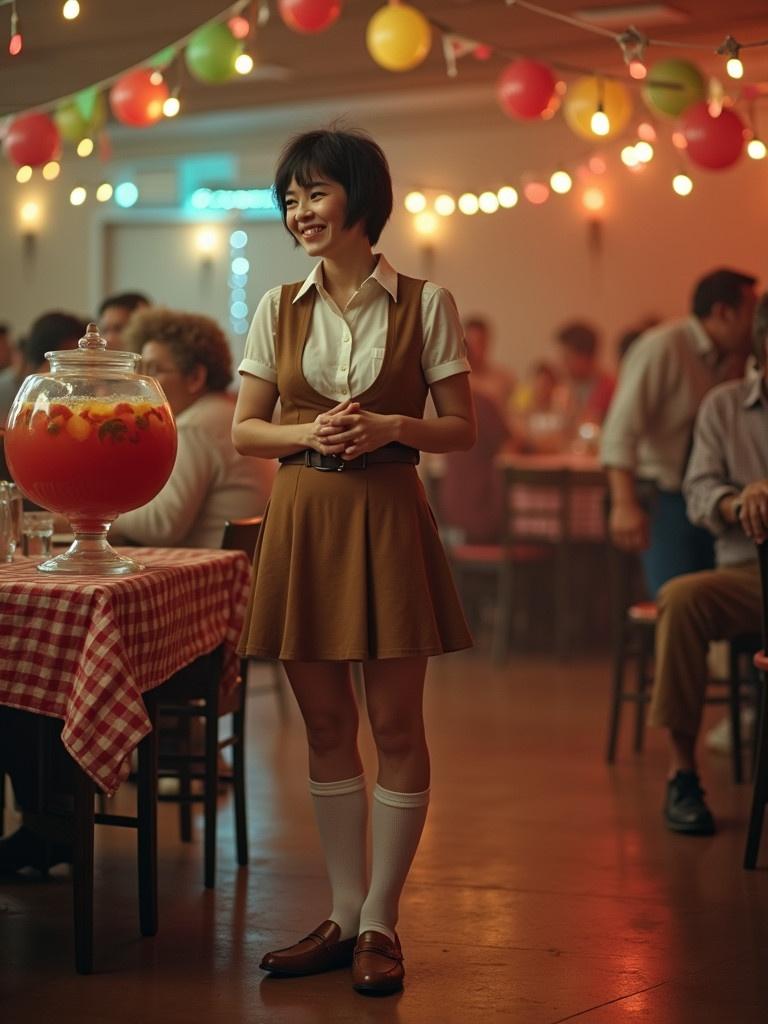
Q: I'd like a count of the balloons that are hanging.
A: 10